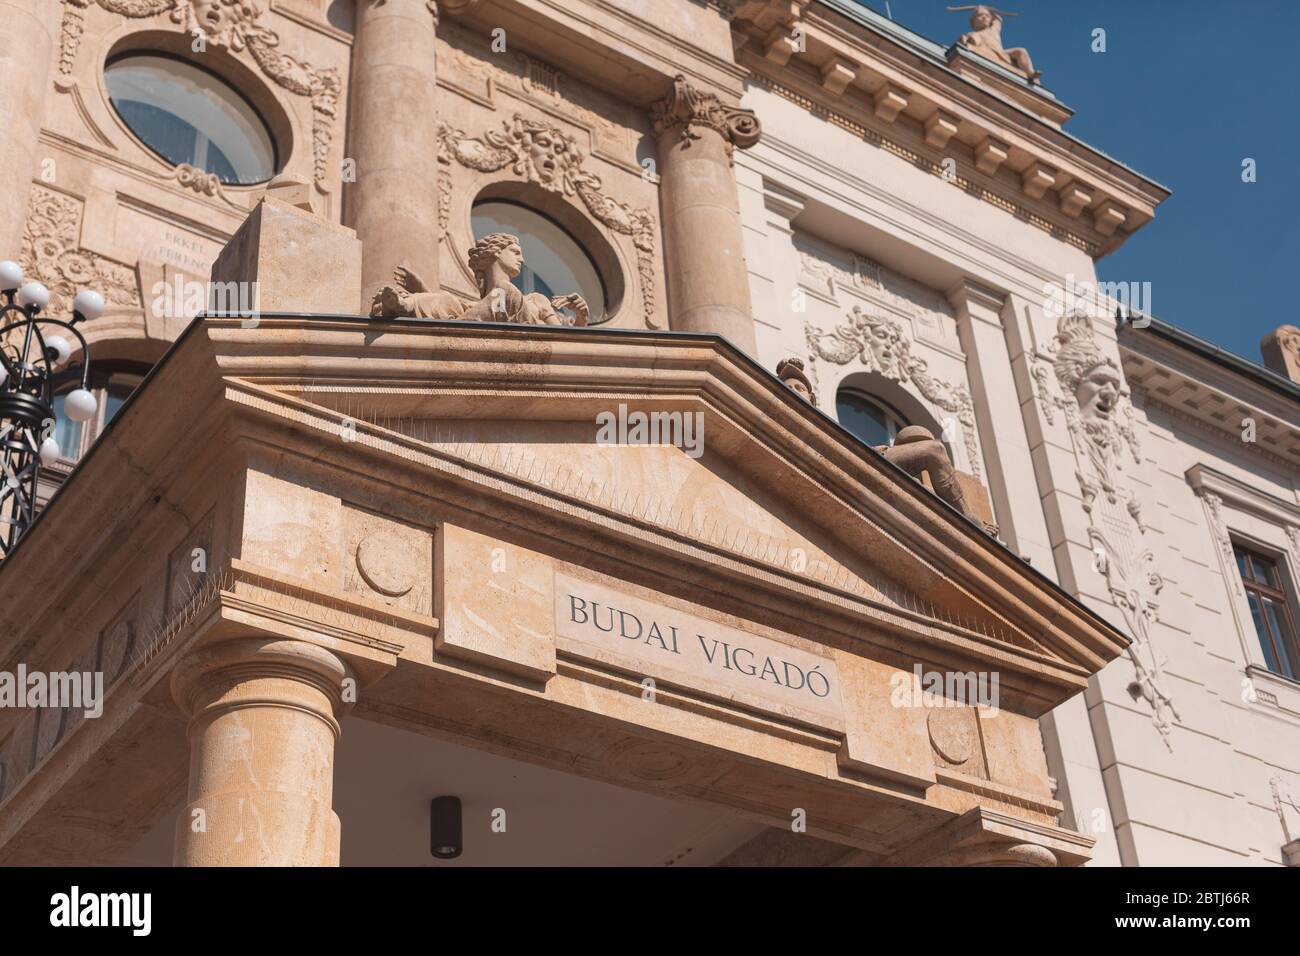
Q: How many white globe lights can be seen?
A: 7